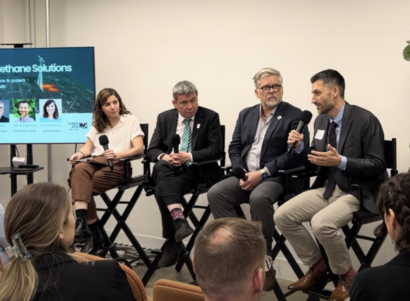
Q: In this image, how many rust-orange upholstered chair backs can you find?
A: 2